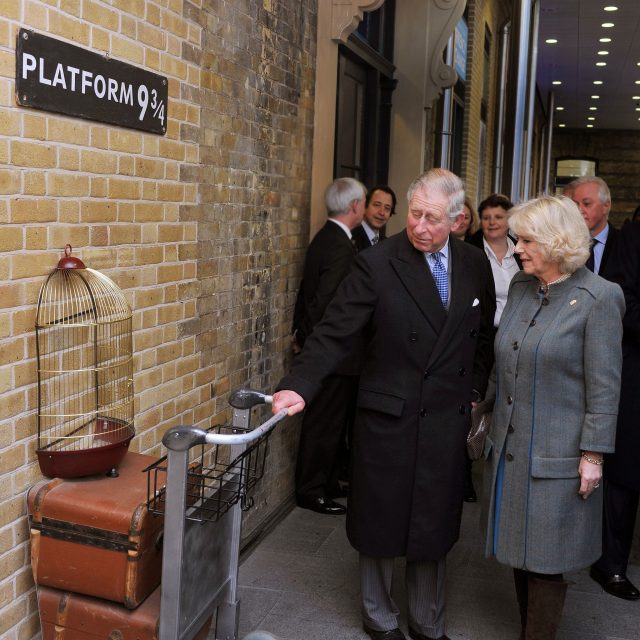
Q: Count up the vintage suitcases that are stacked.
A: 2